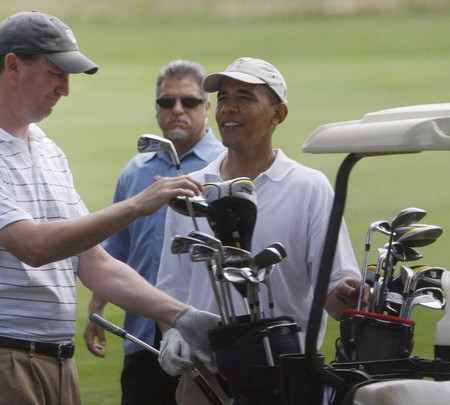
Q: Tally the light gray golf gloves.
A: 2